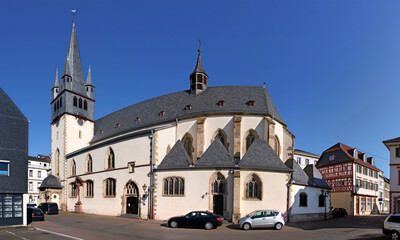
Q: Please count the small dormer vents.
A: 7